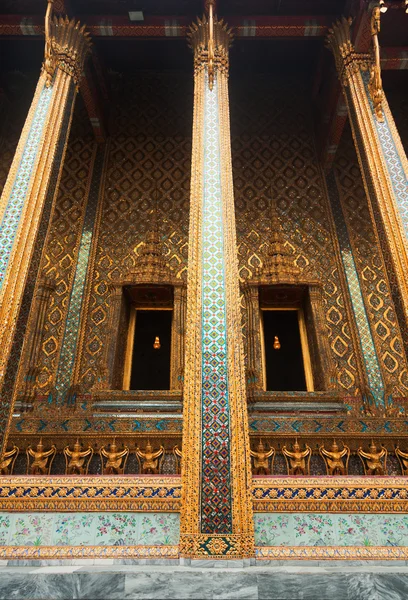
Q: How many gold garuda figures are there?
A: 11